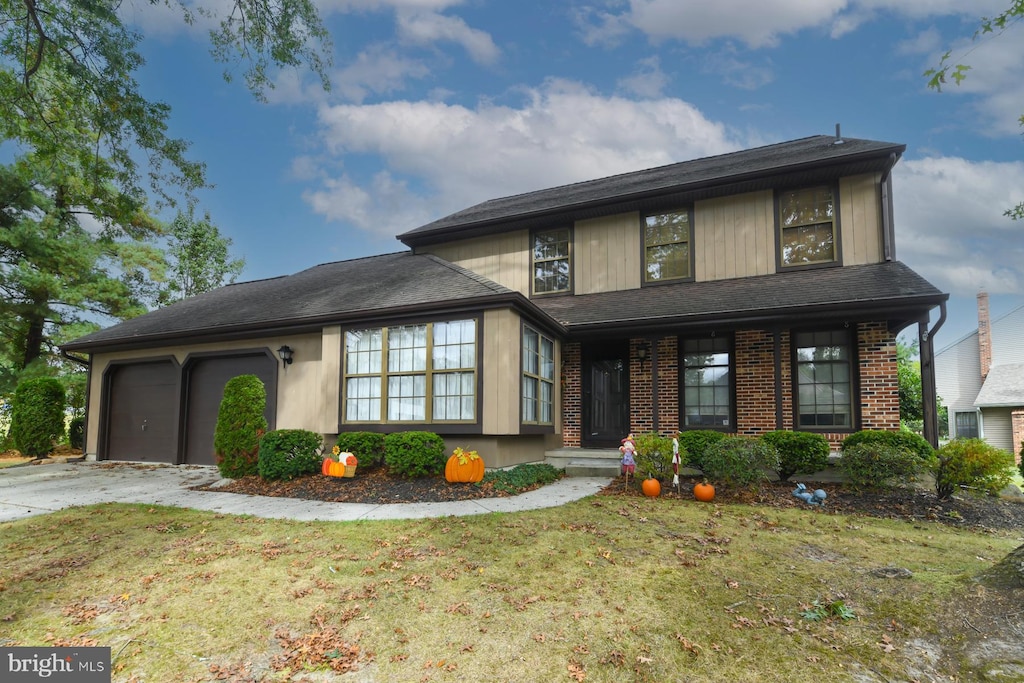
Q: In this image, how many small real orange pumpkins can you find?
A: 2